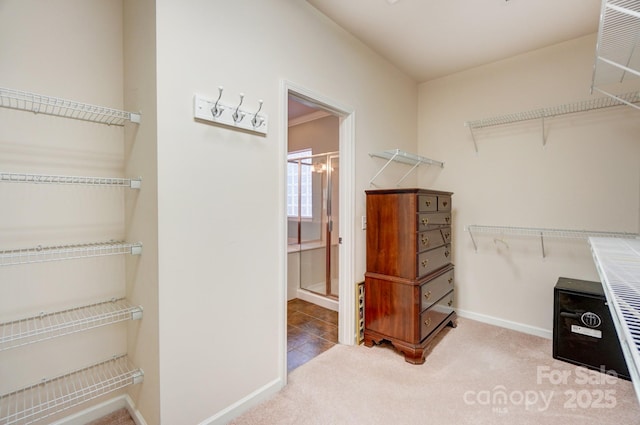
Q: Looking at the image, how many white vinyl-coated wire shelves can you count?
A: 10